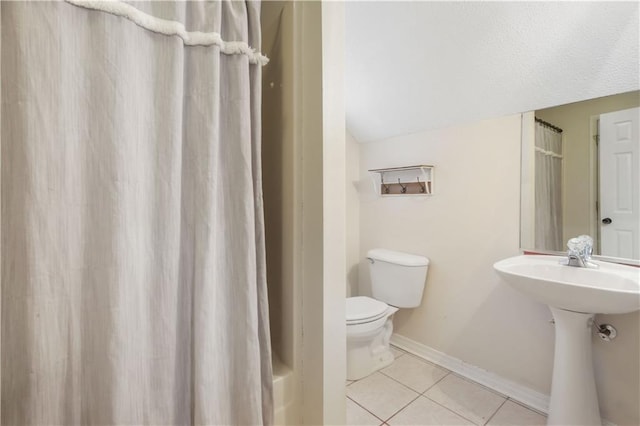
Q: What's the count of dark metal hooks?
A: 3